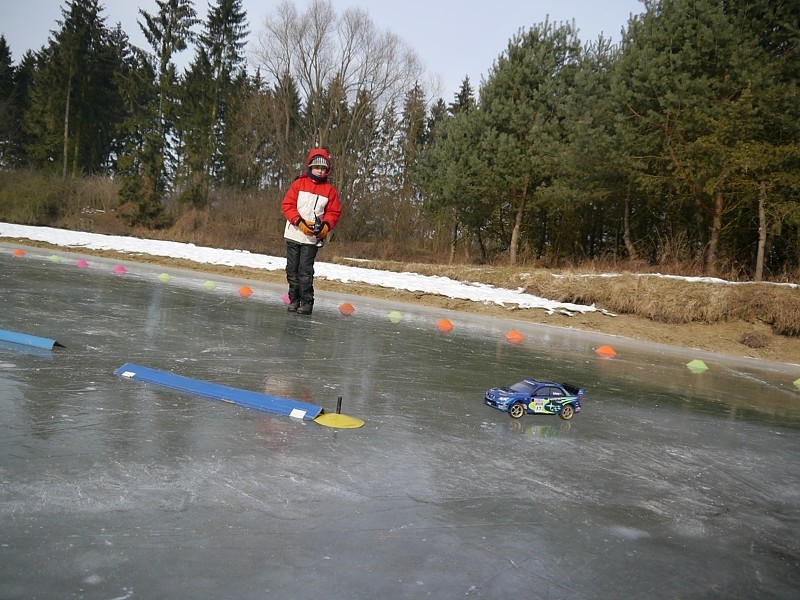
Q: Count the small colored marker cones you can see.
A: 15